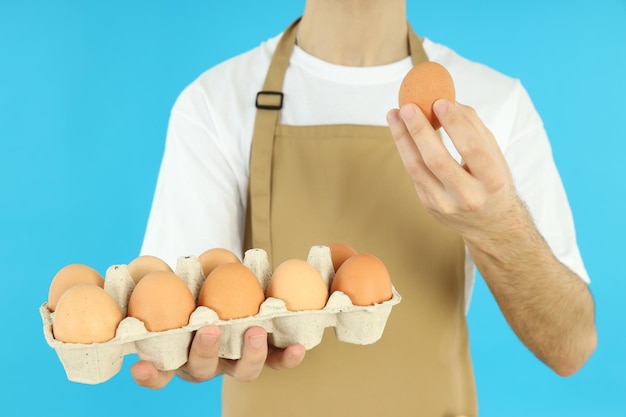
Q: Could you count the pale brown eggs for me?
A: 10